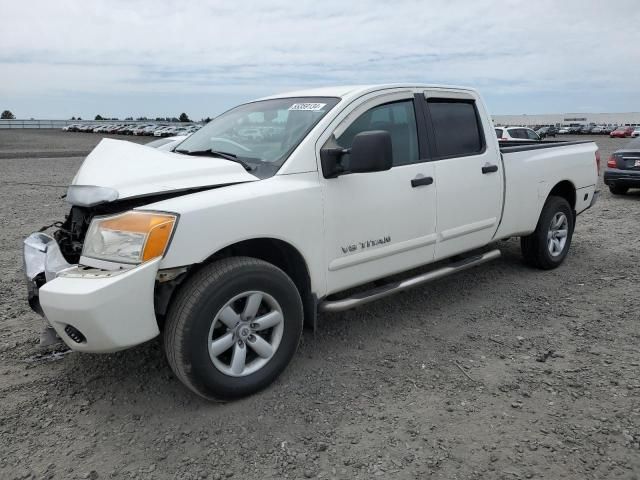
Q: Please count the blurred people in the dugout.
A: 0